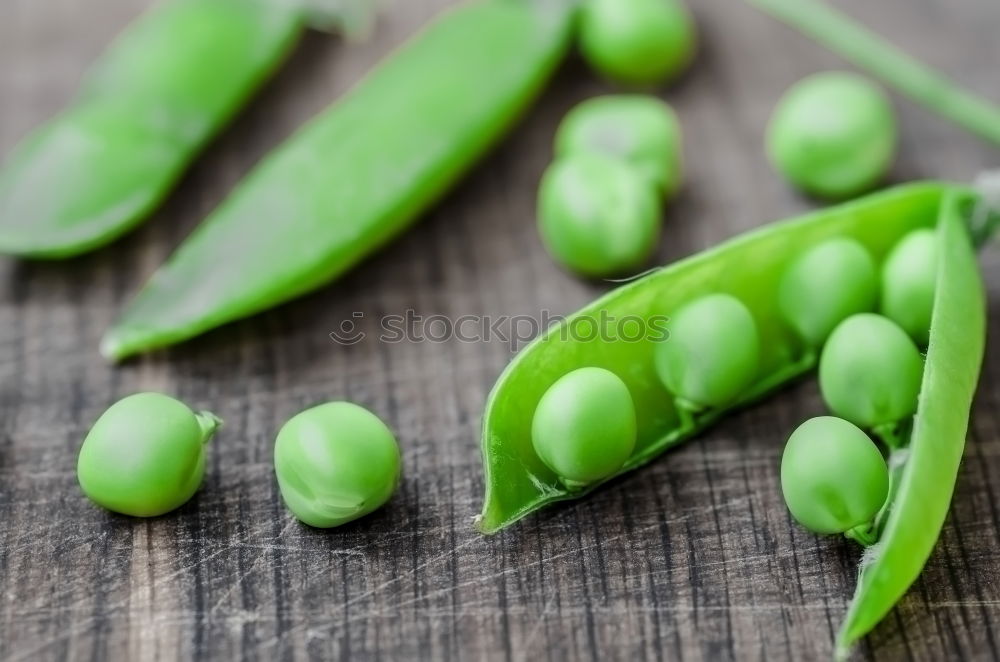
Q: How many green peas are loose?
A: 6